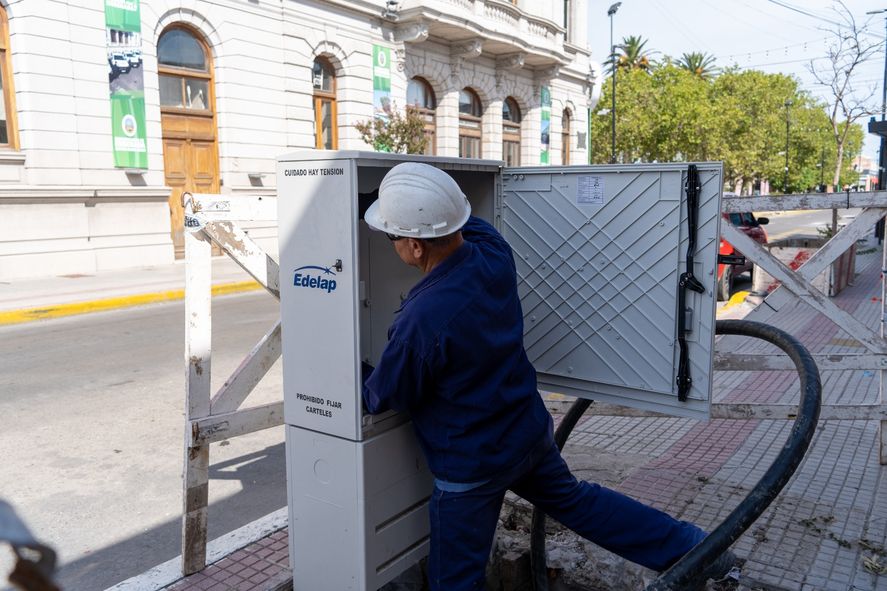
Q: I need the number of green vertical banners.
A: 3